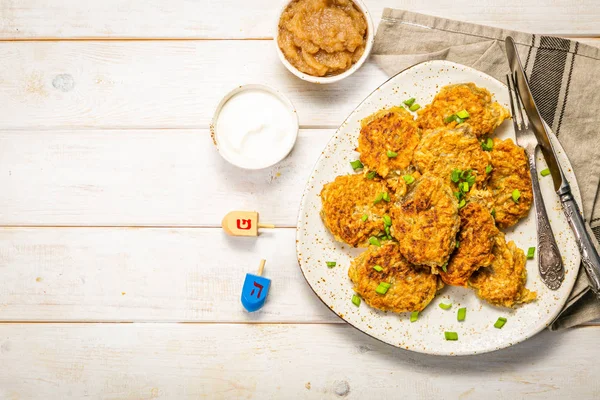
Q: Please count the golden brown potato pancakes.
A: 9